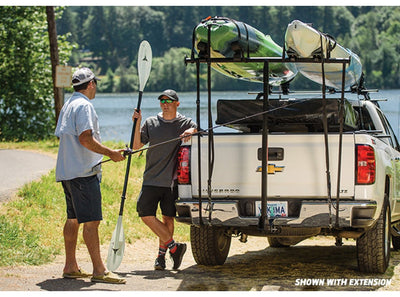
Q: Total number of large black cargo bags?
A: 1